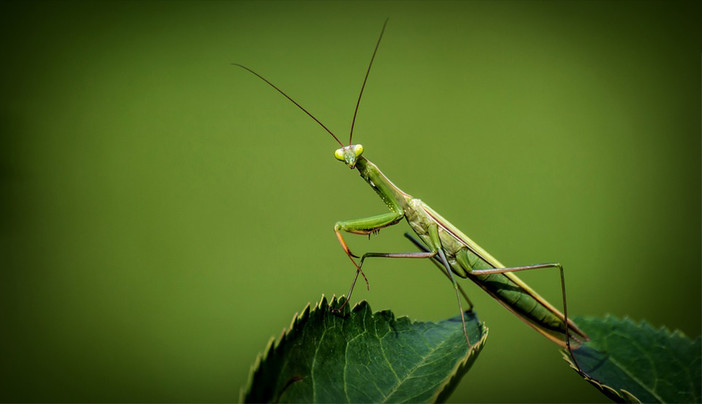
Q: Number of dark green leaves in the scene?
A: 2